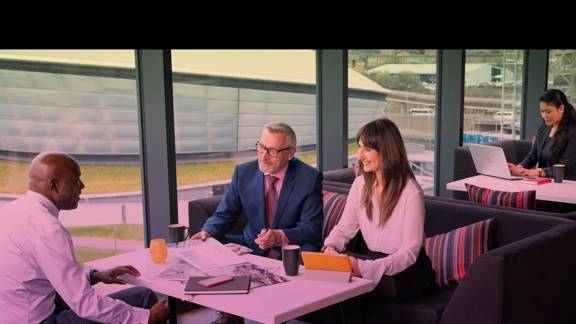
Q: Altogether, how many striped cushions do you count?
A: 3